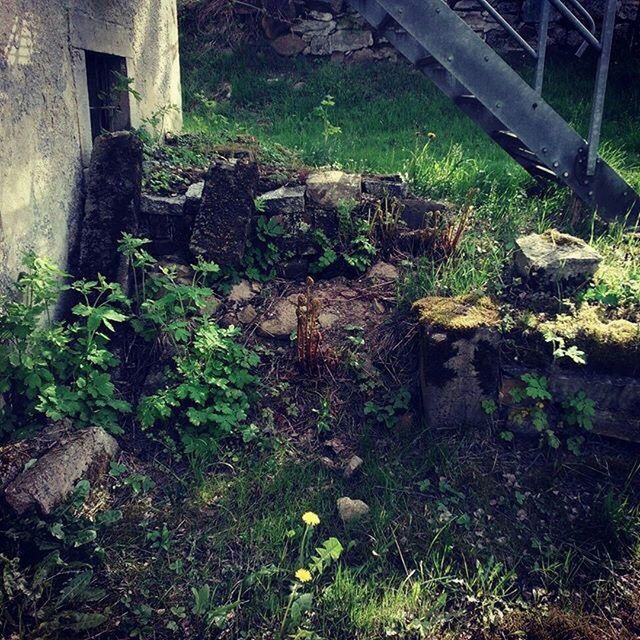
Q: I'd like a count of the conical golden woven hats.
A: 0